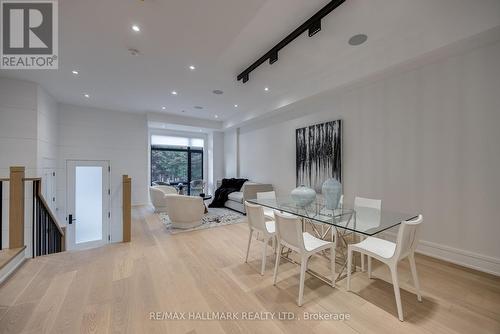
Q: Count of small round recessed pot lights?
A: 9